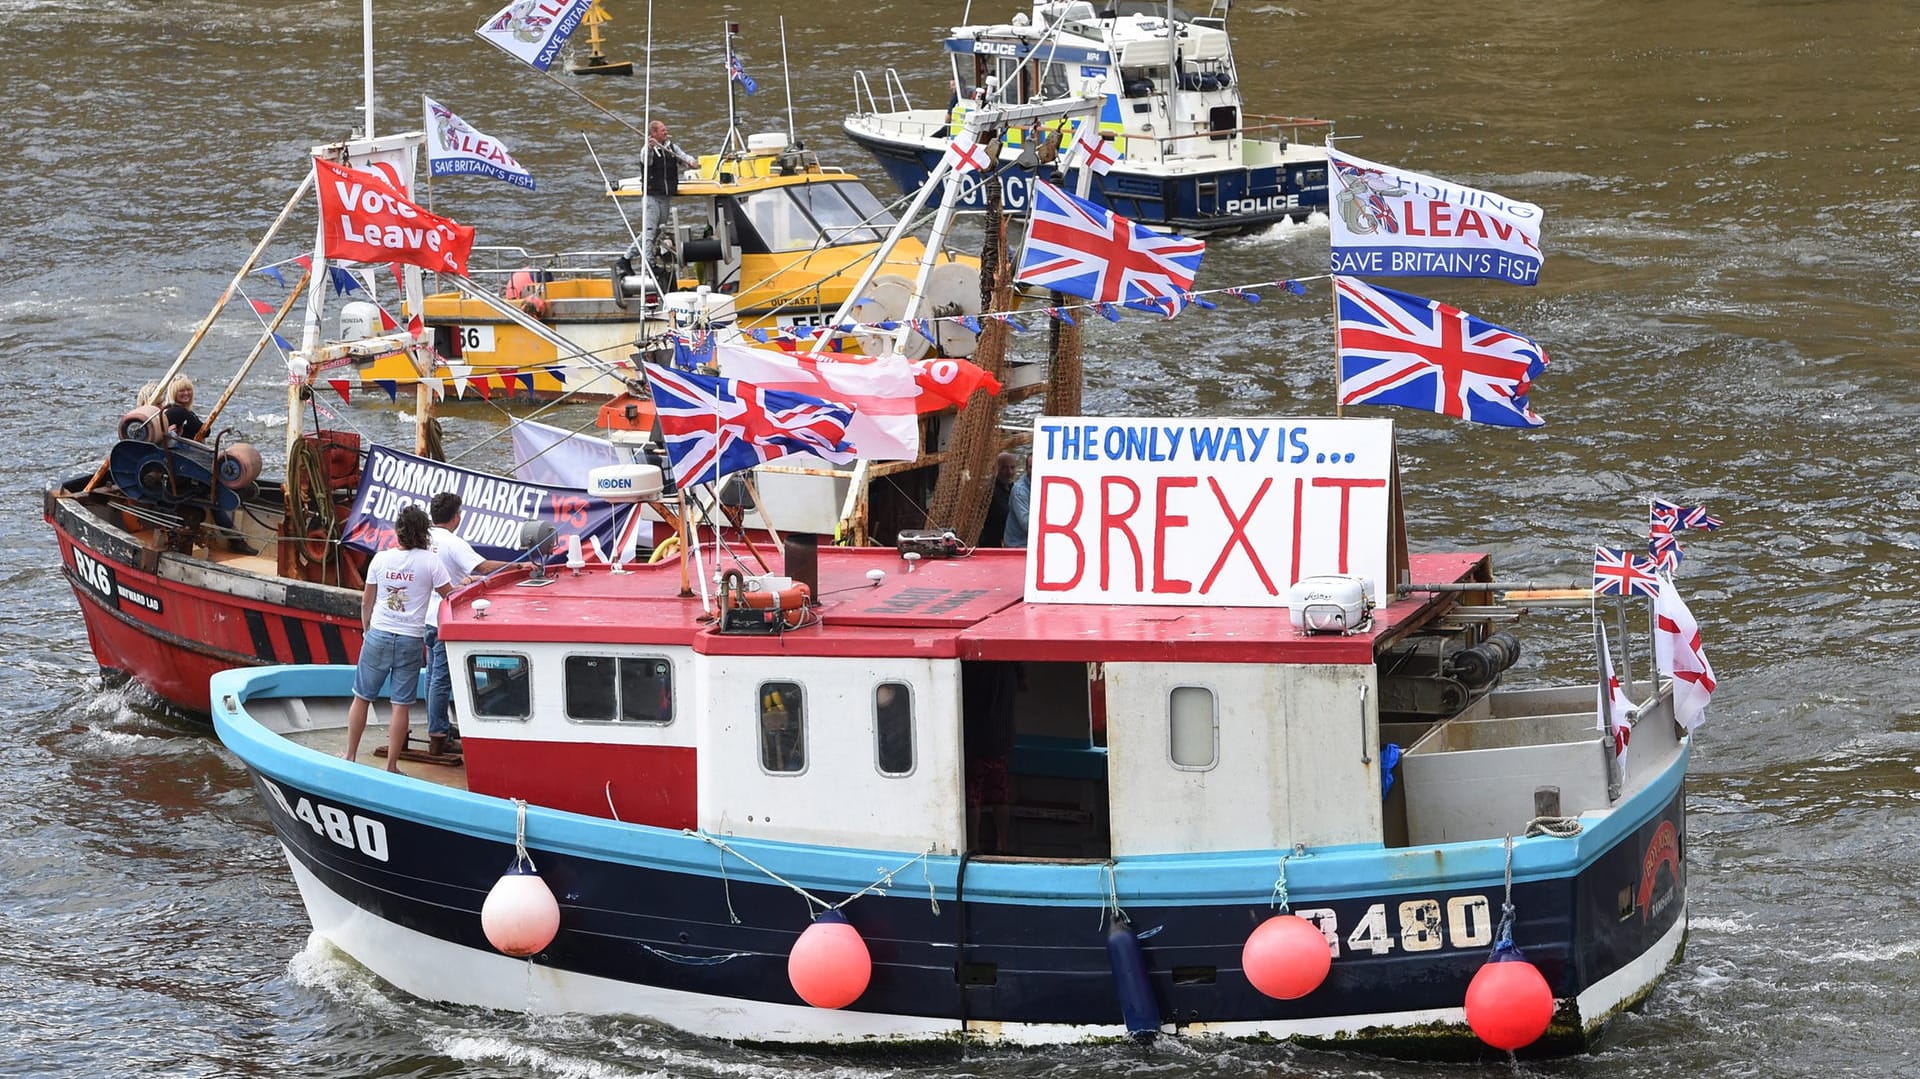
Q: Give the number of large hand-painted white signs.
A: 1